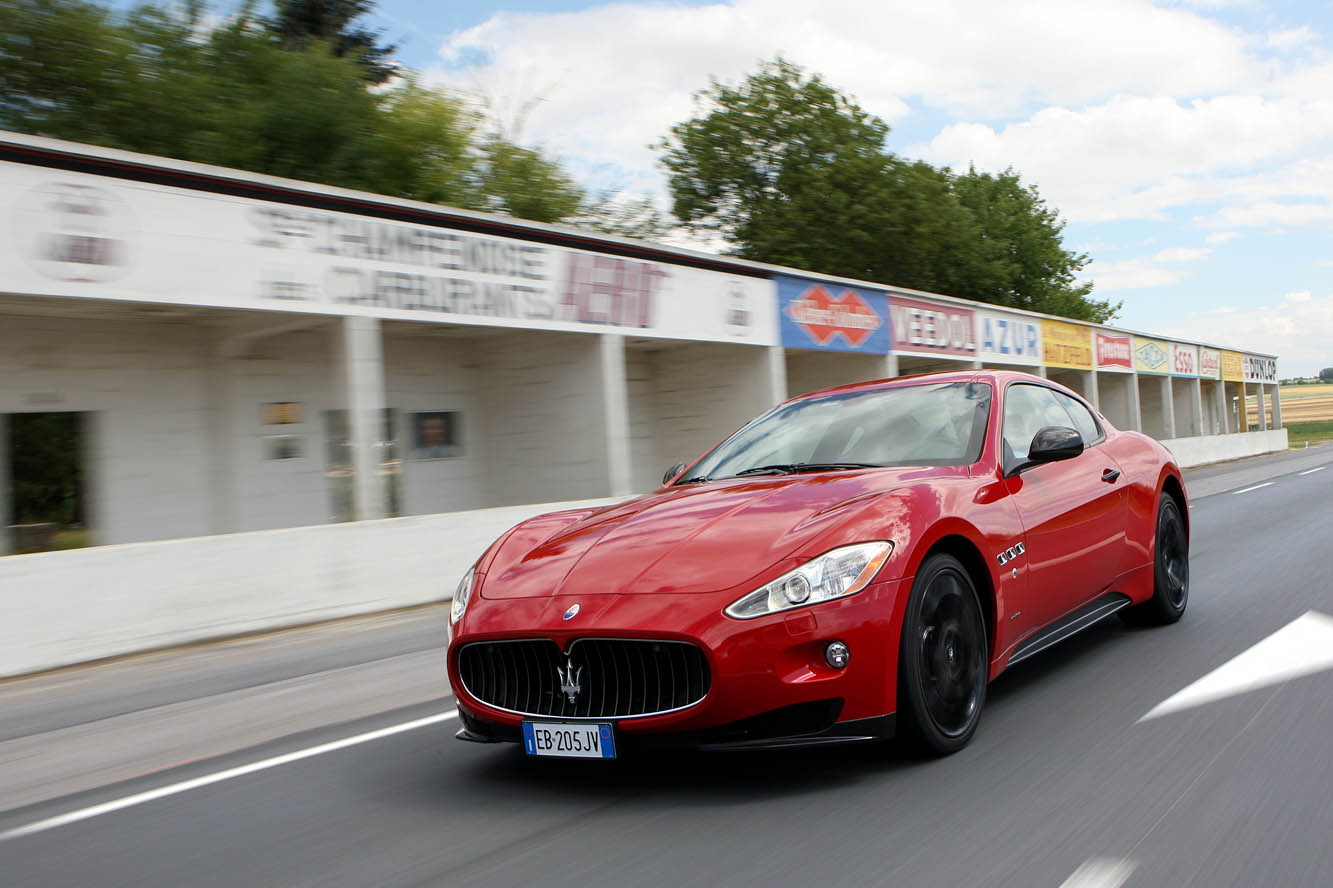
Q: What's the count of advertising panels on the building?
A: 11